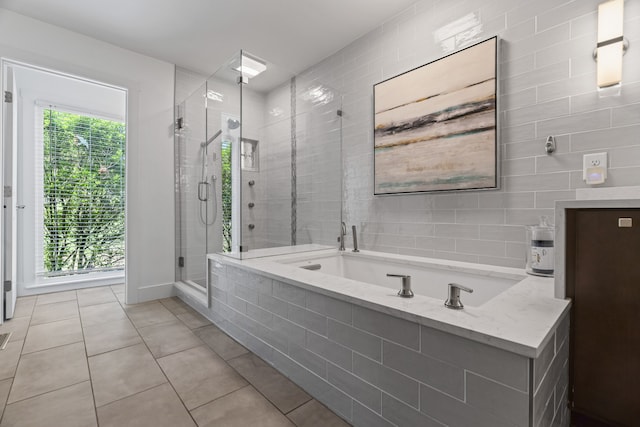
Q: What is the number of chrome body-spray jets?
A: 3